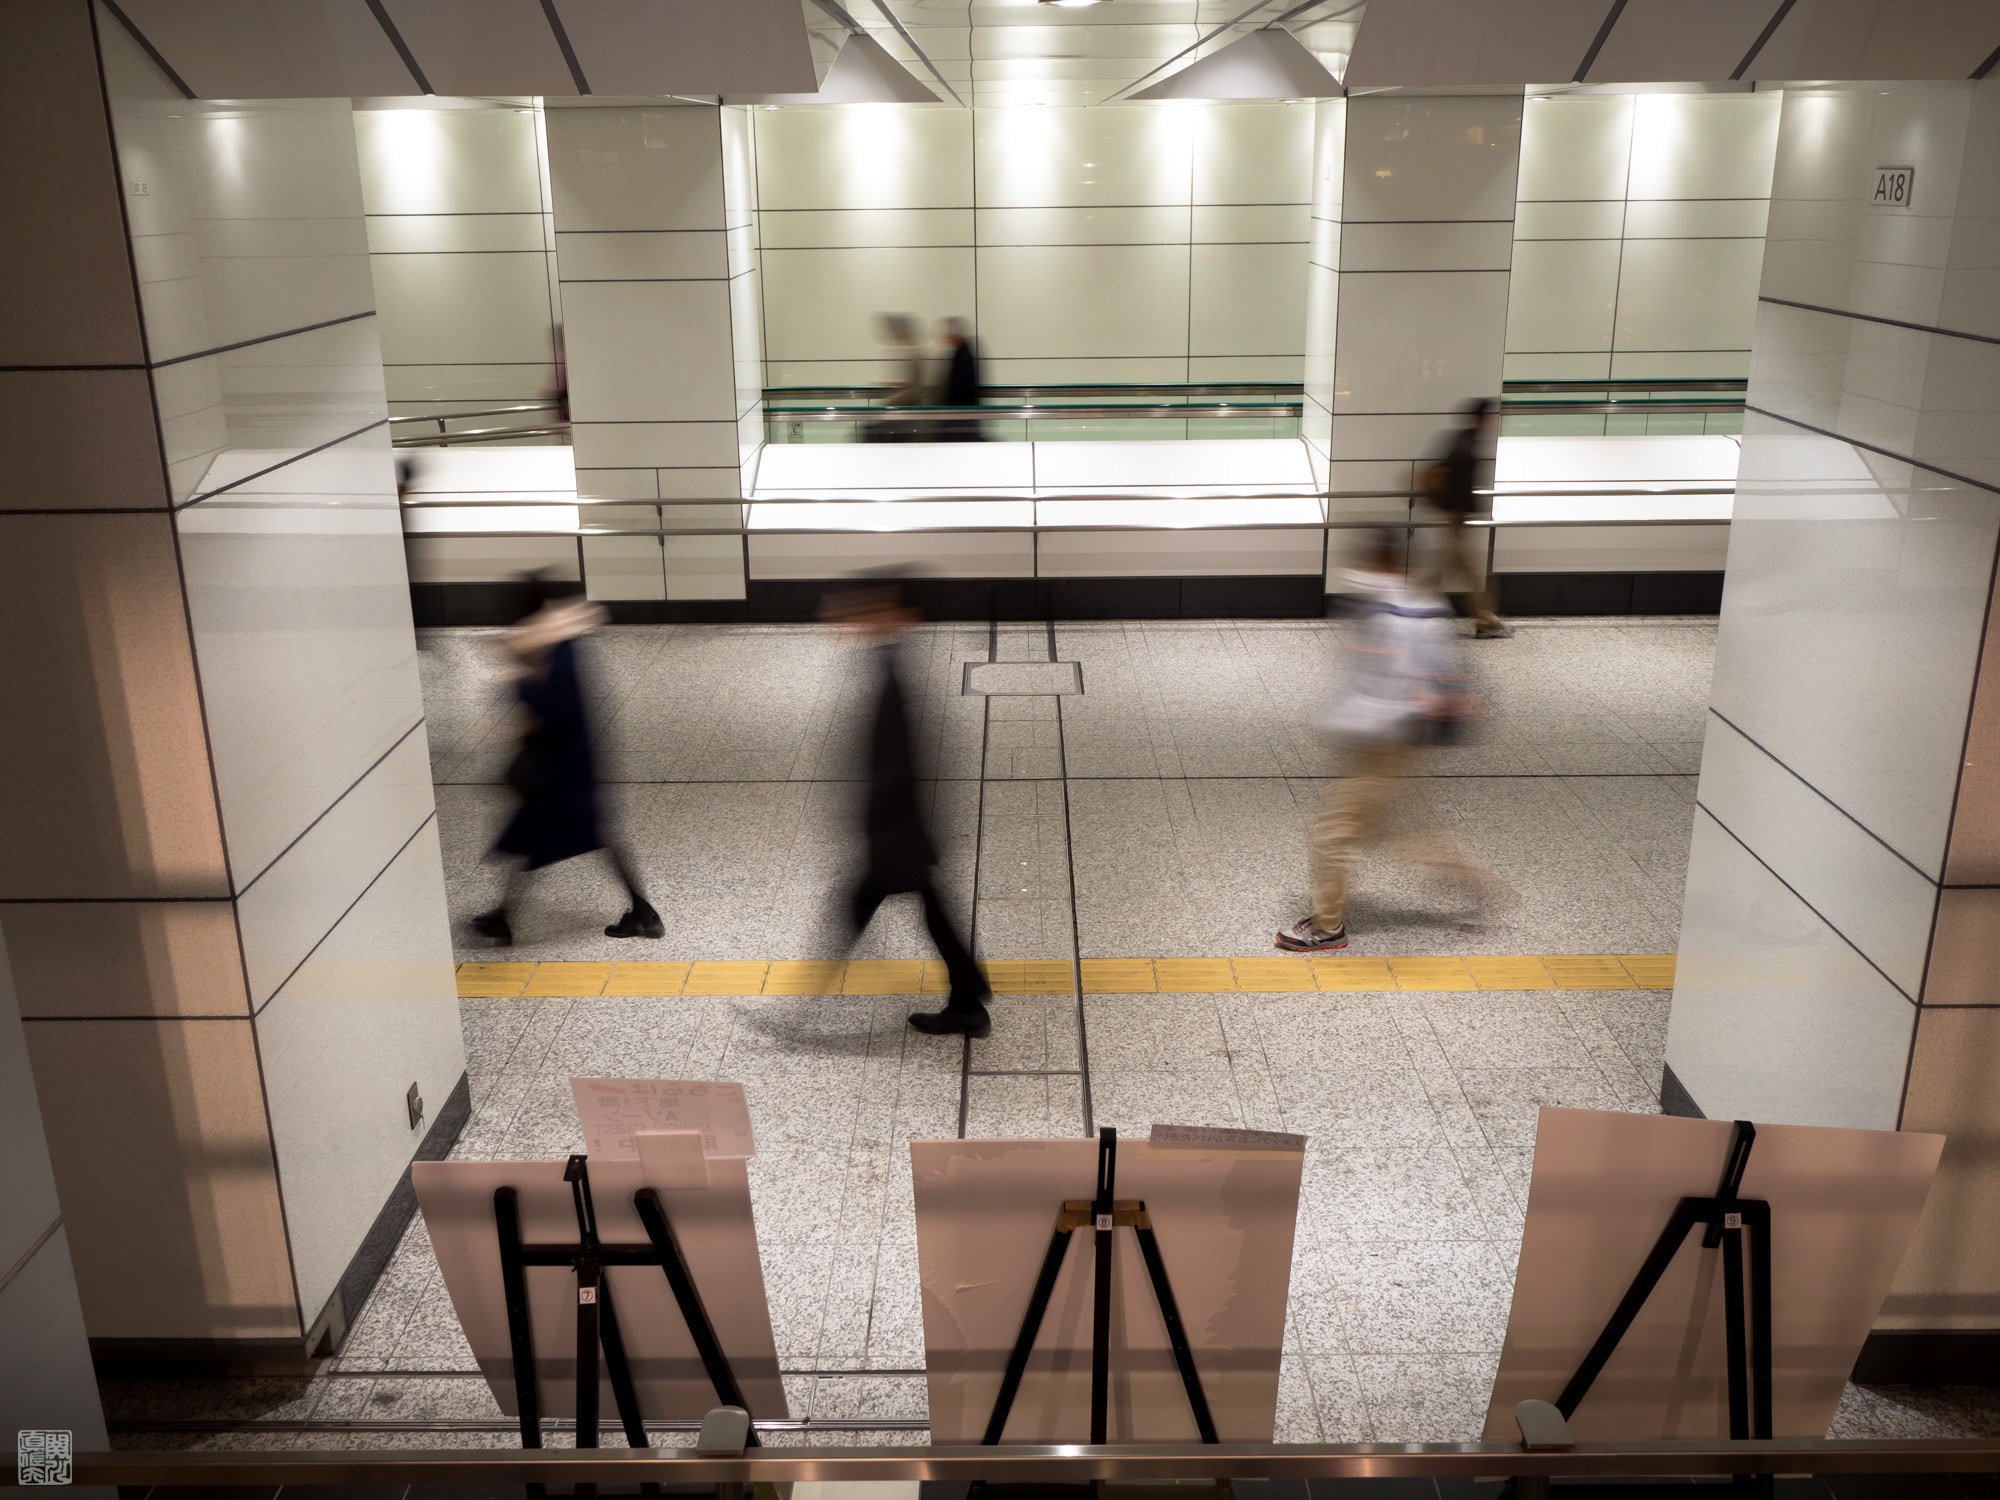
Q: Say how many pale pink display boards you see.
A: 3